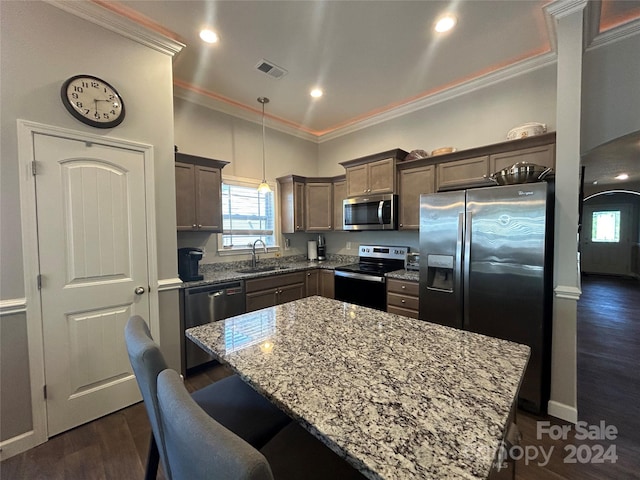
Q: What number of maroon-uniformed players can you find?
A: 0